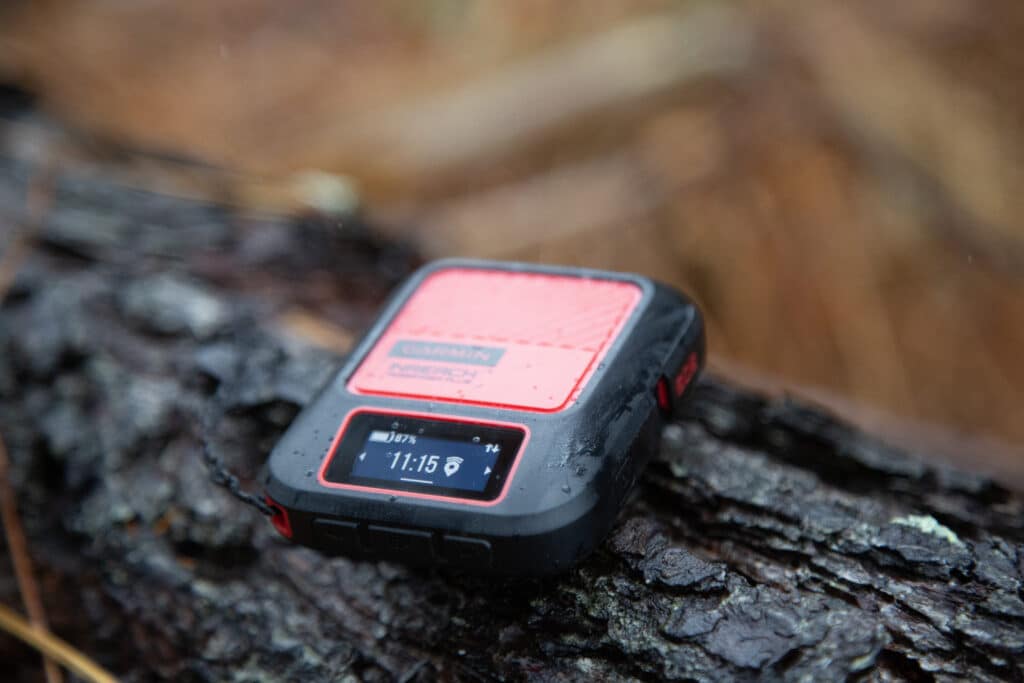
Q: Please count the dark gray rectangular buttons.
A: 3